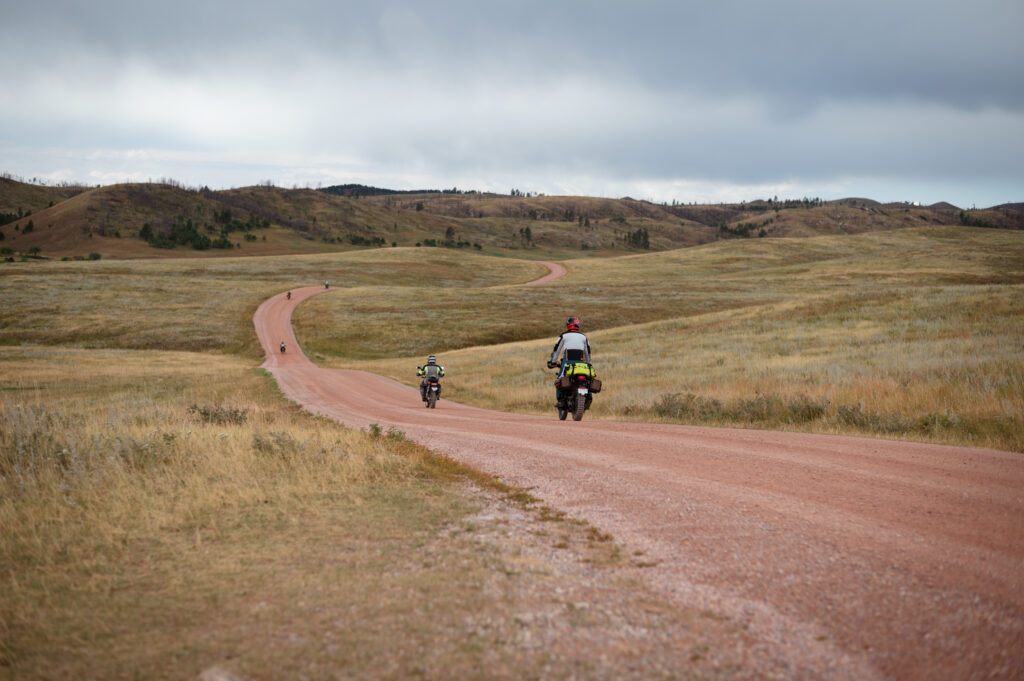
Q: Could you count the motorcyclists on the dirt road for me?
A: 5